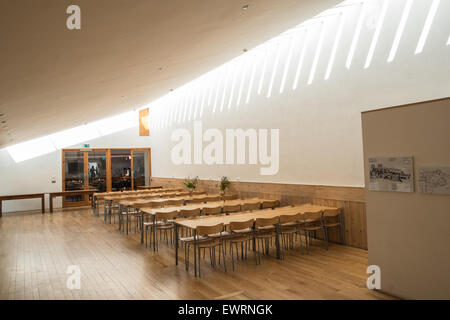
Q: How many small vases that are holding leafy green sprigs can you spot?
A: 2